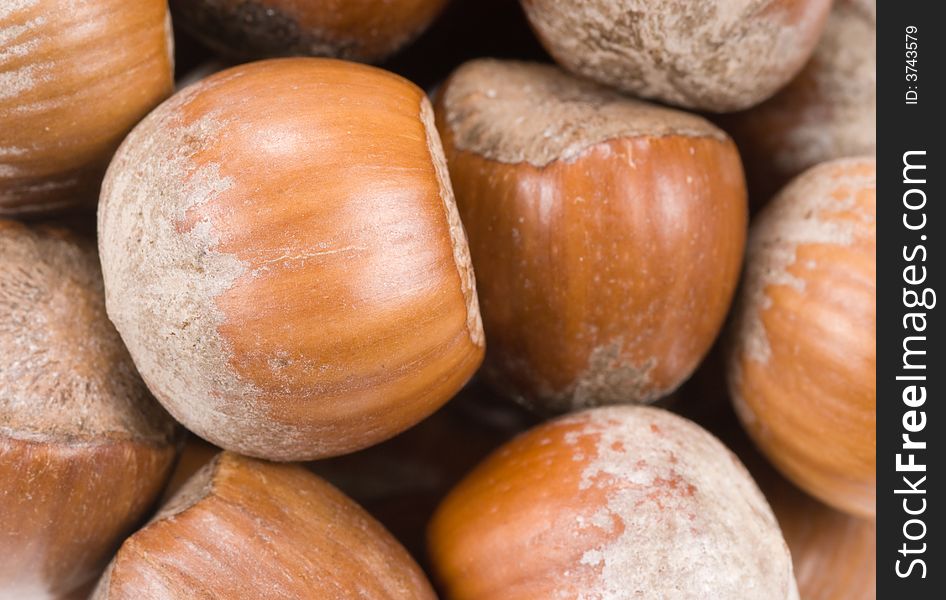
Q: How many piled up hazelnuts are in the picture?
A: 11